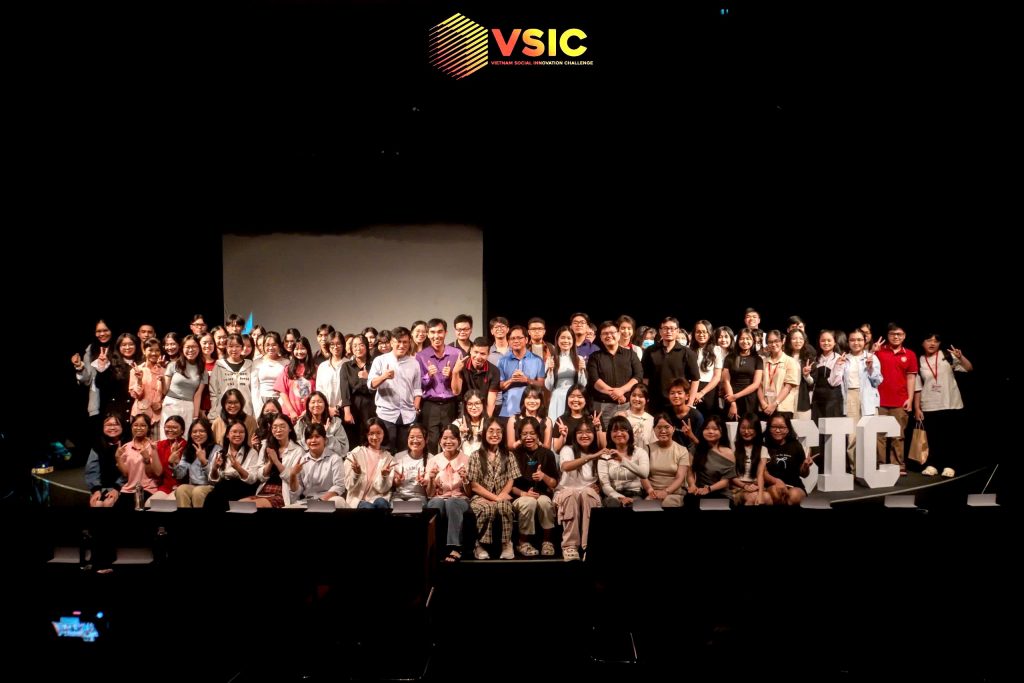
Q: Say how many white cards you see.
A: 11